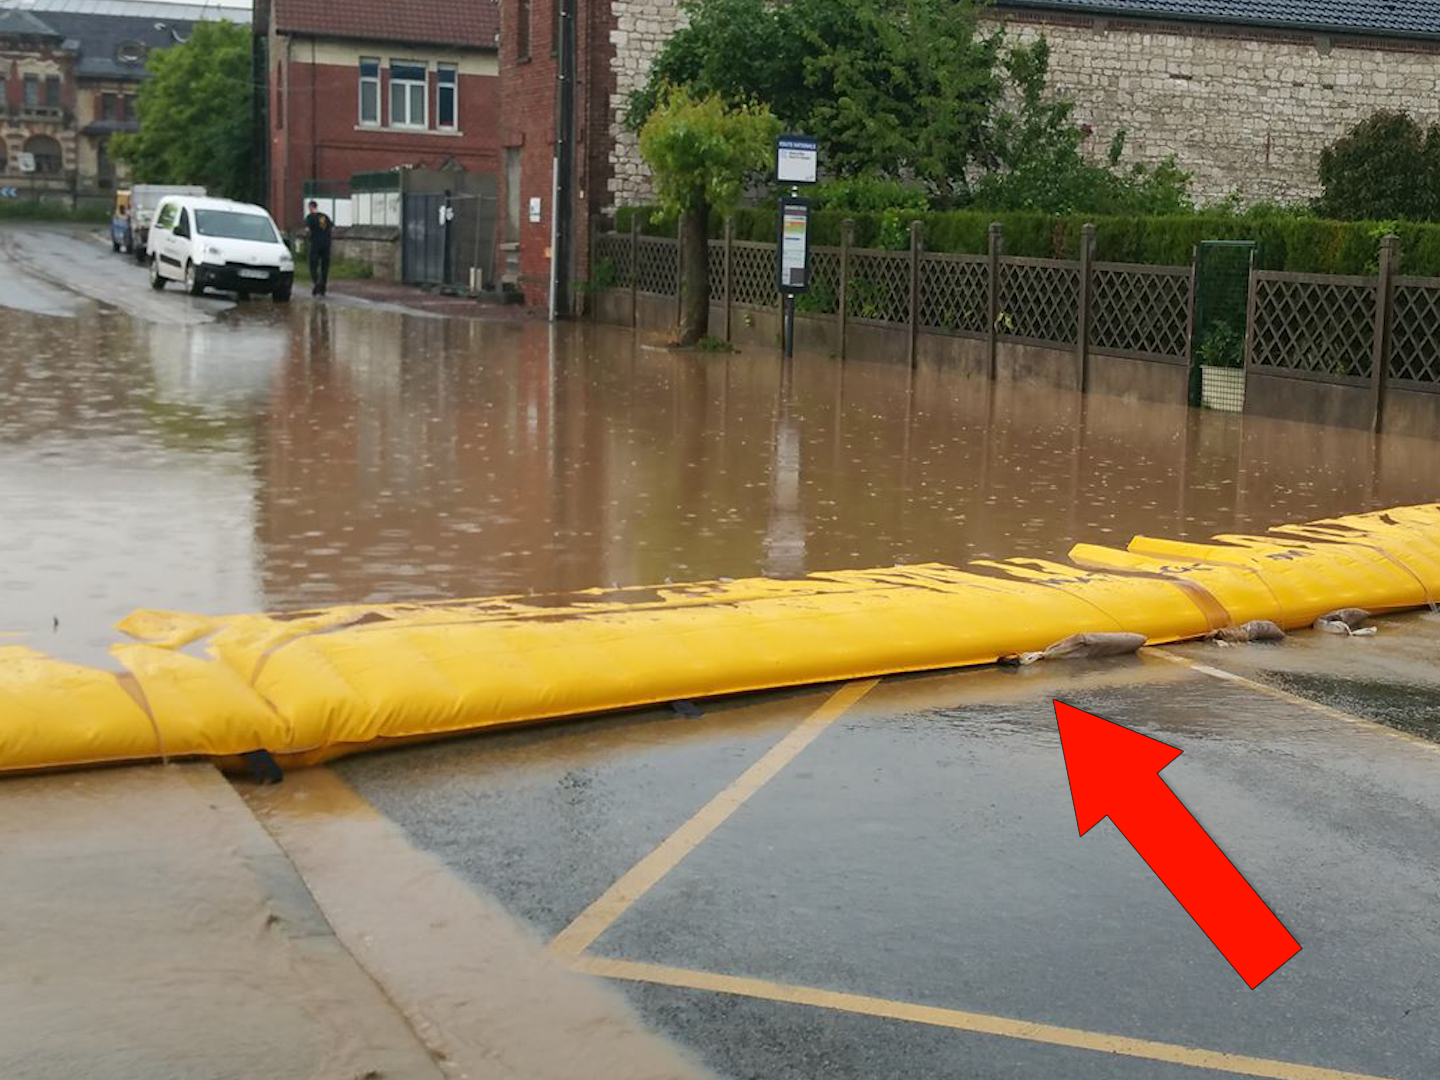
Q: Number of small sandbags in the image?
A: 3